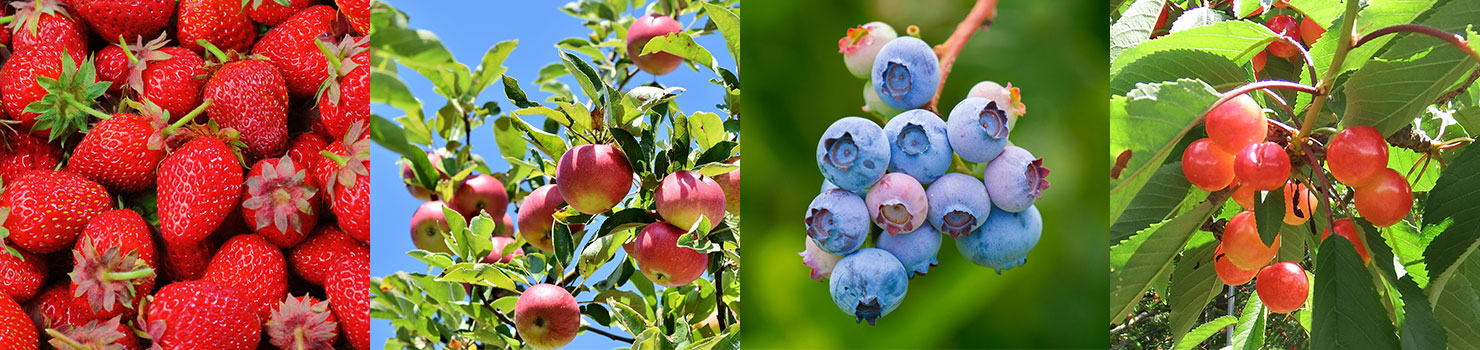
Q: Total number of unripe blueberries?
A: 5